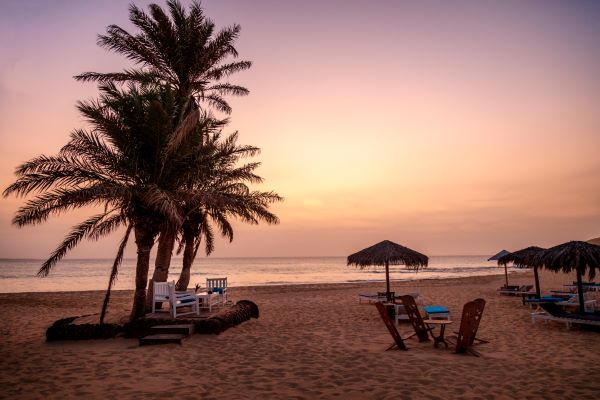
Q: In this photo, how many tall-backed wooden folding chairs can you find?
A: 4